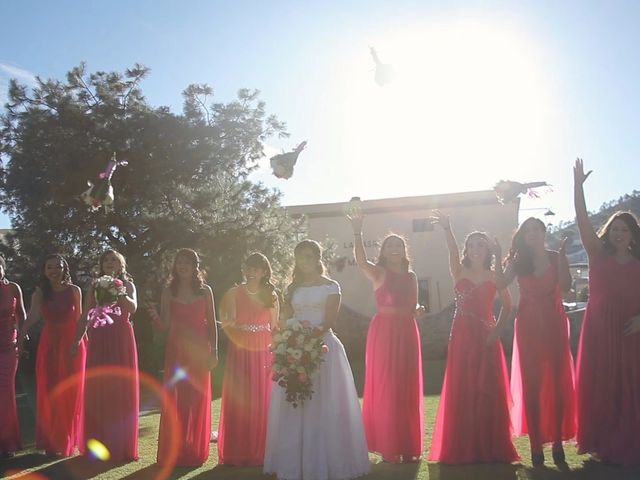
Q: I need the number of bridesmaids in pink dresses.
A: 9